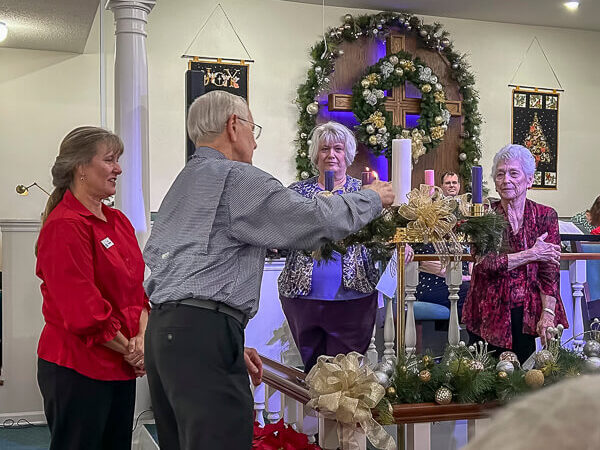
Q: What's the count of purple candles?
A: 3